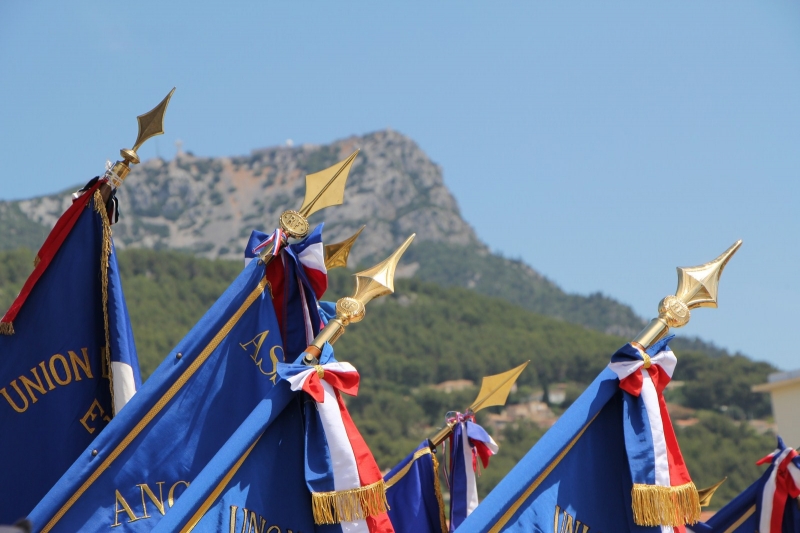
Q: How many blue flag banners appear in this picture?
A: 6